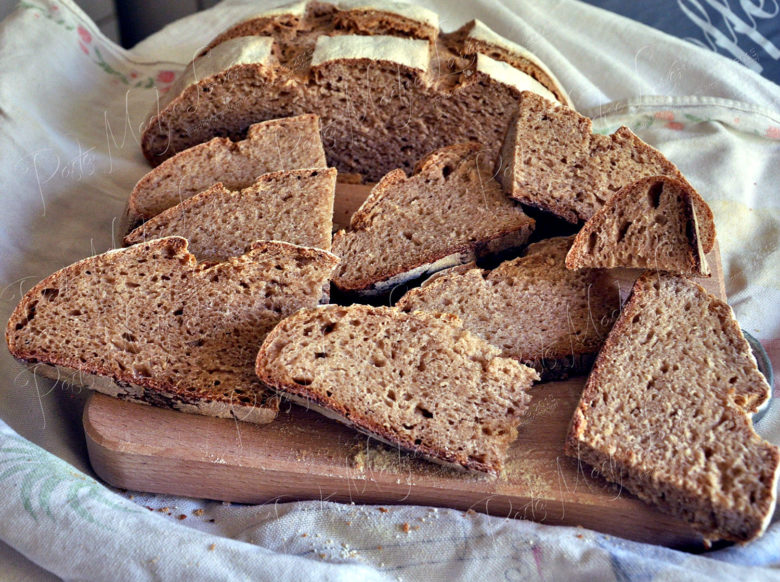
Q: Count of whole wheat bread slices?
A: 9